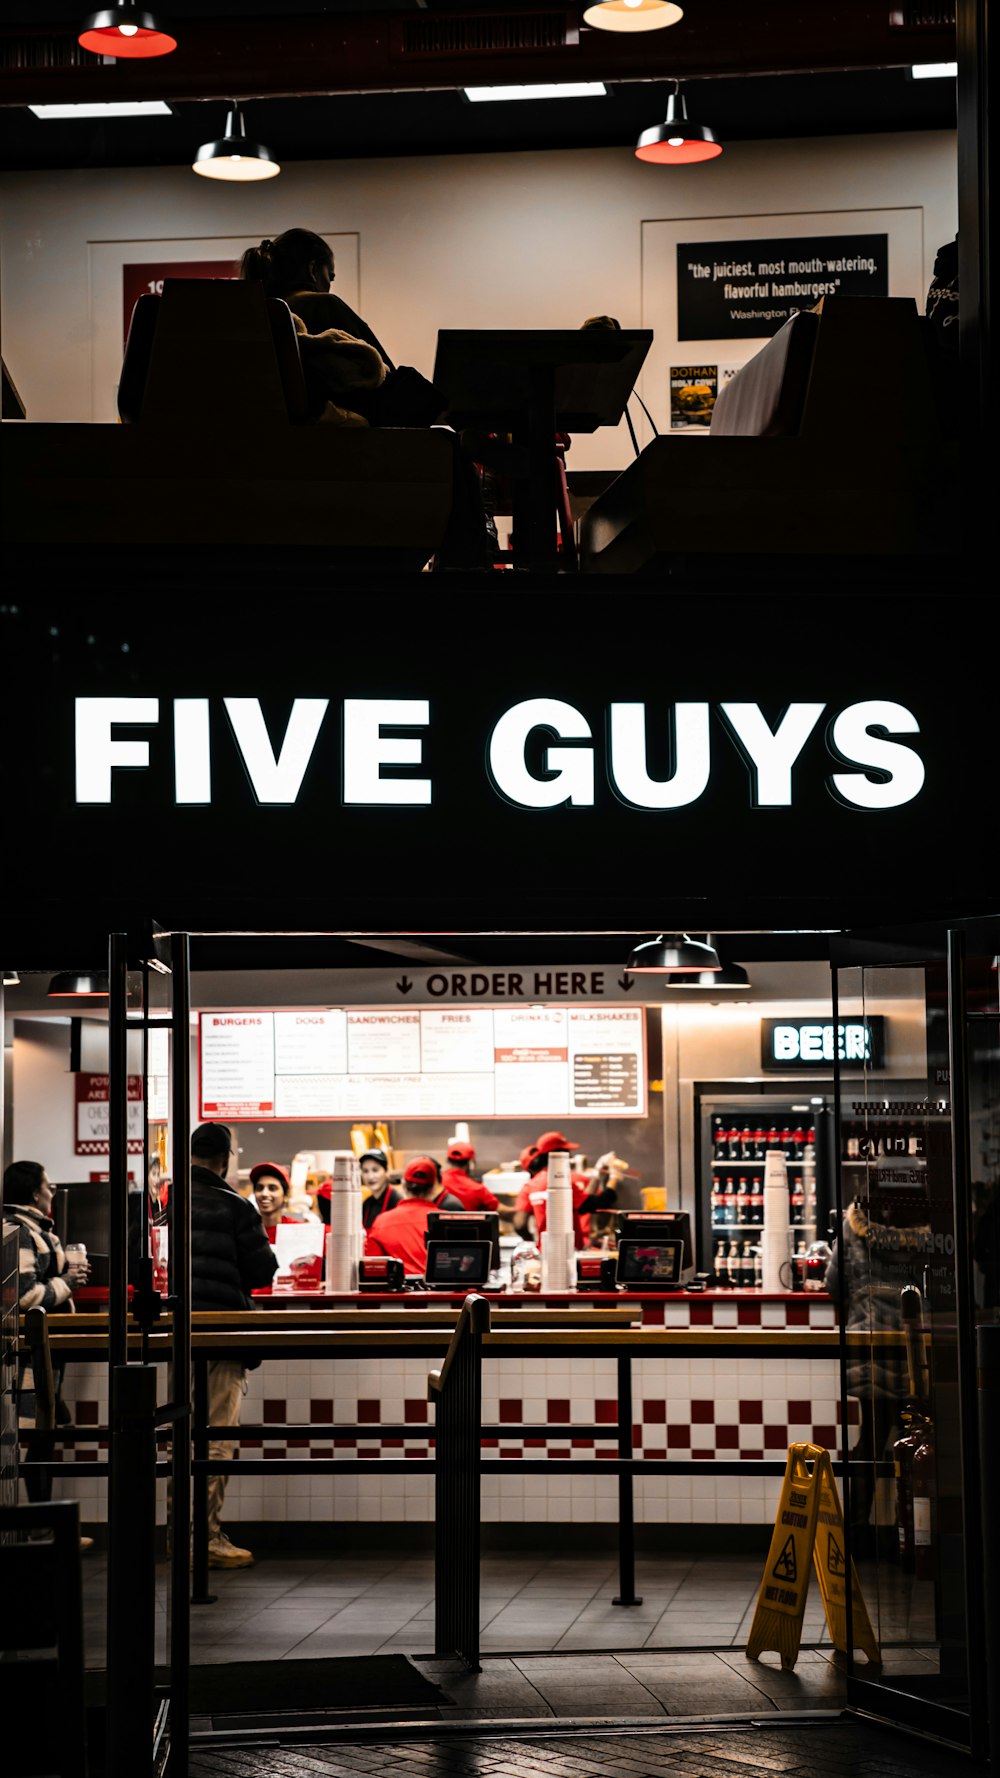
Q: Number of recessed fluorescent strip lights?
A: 3